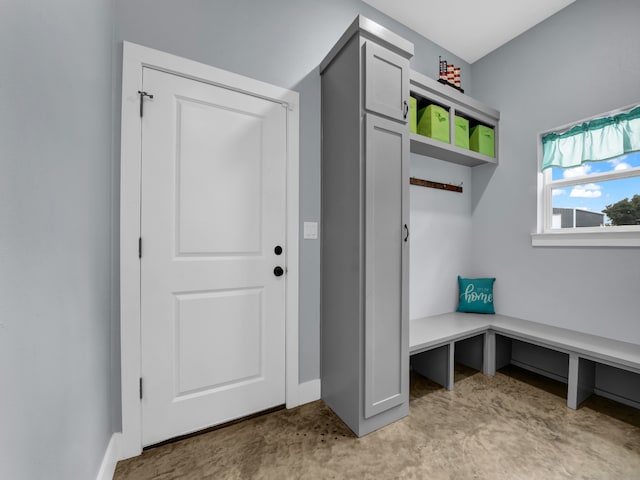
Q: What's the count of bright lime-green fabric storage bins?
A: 4